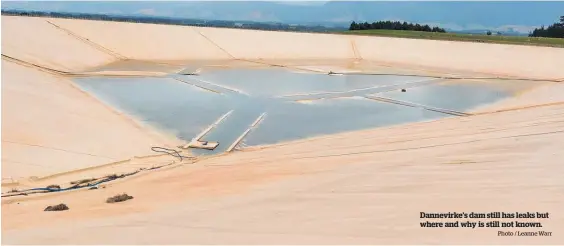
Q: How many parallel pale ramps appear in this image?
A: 2